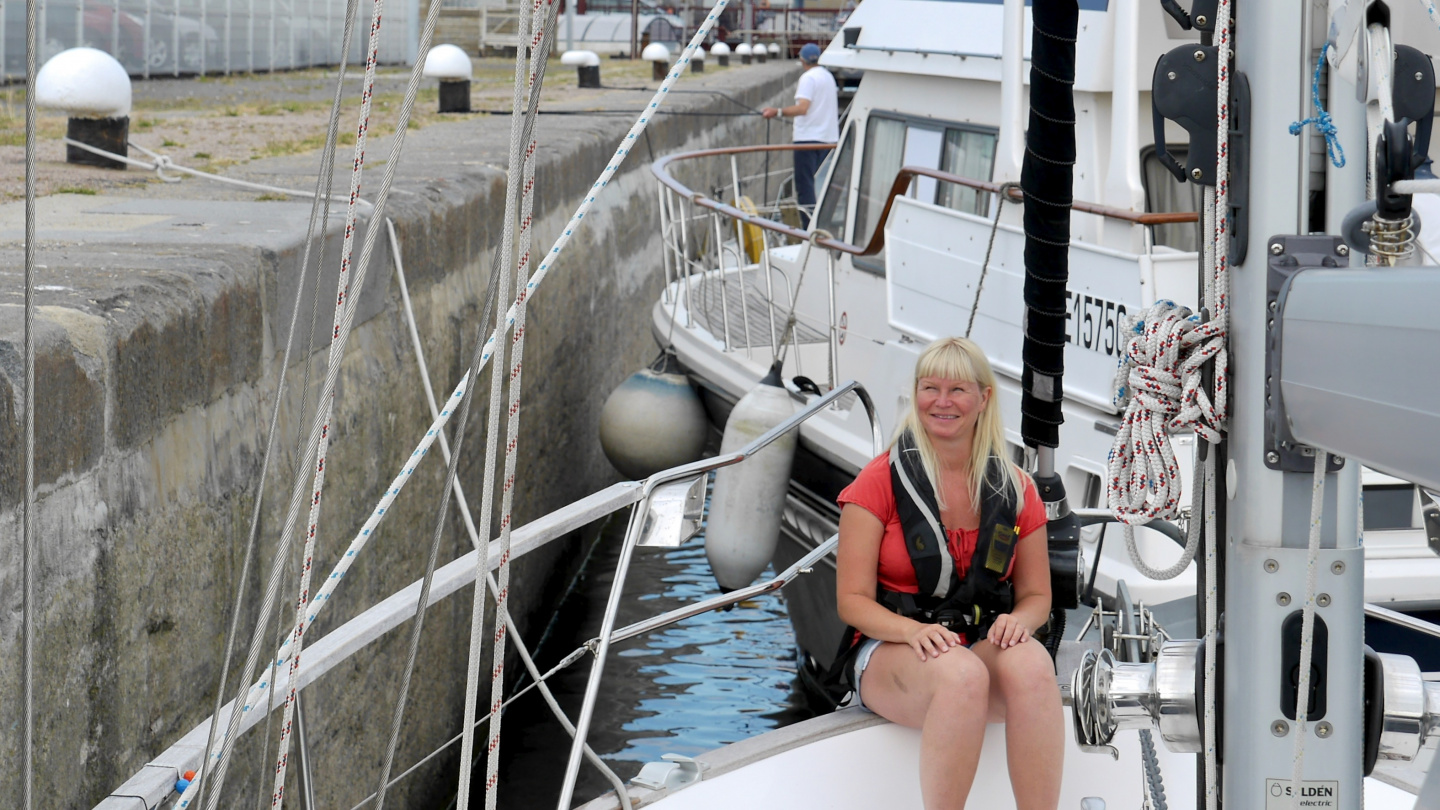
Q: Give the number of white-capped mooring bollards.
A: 9